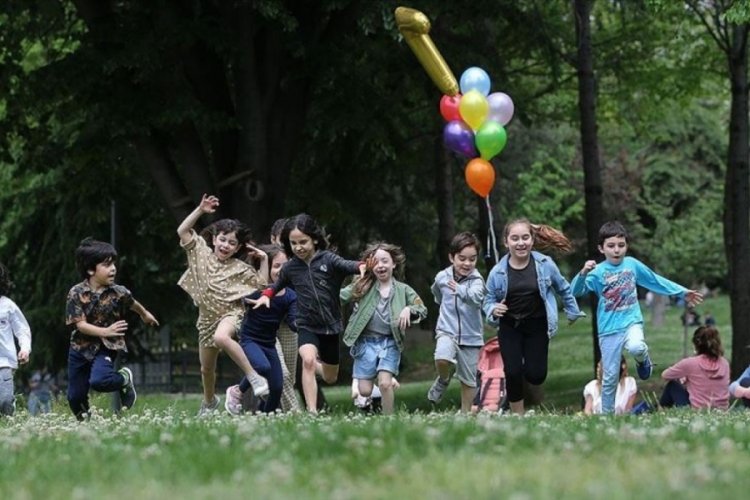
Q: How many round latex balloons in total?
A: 7